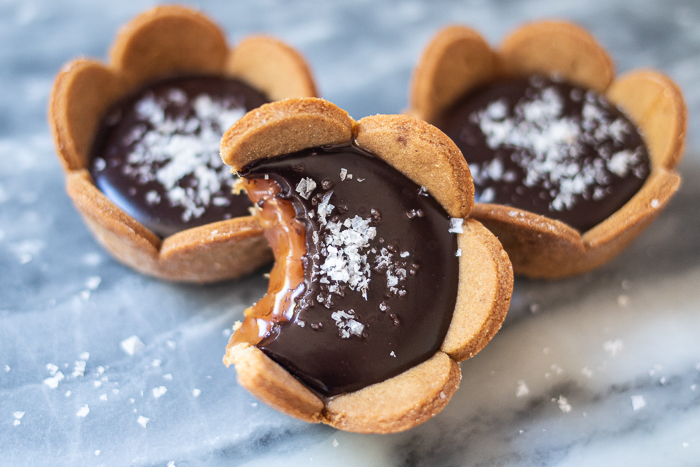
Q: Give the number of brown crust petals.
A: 15